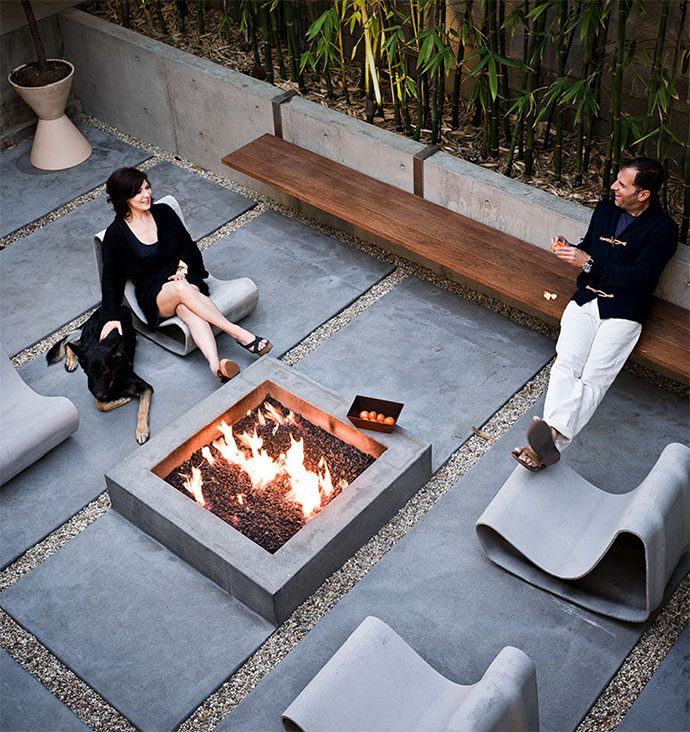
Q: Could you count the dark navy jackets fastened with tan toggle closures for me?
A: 1